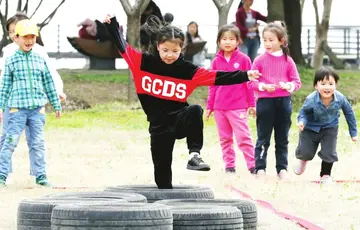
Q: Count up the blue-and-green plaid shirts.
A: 1